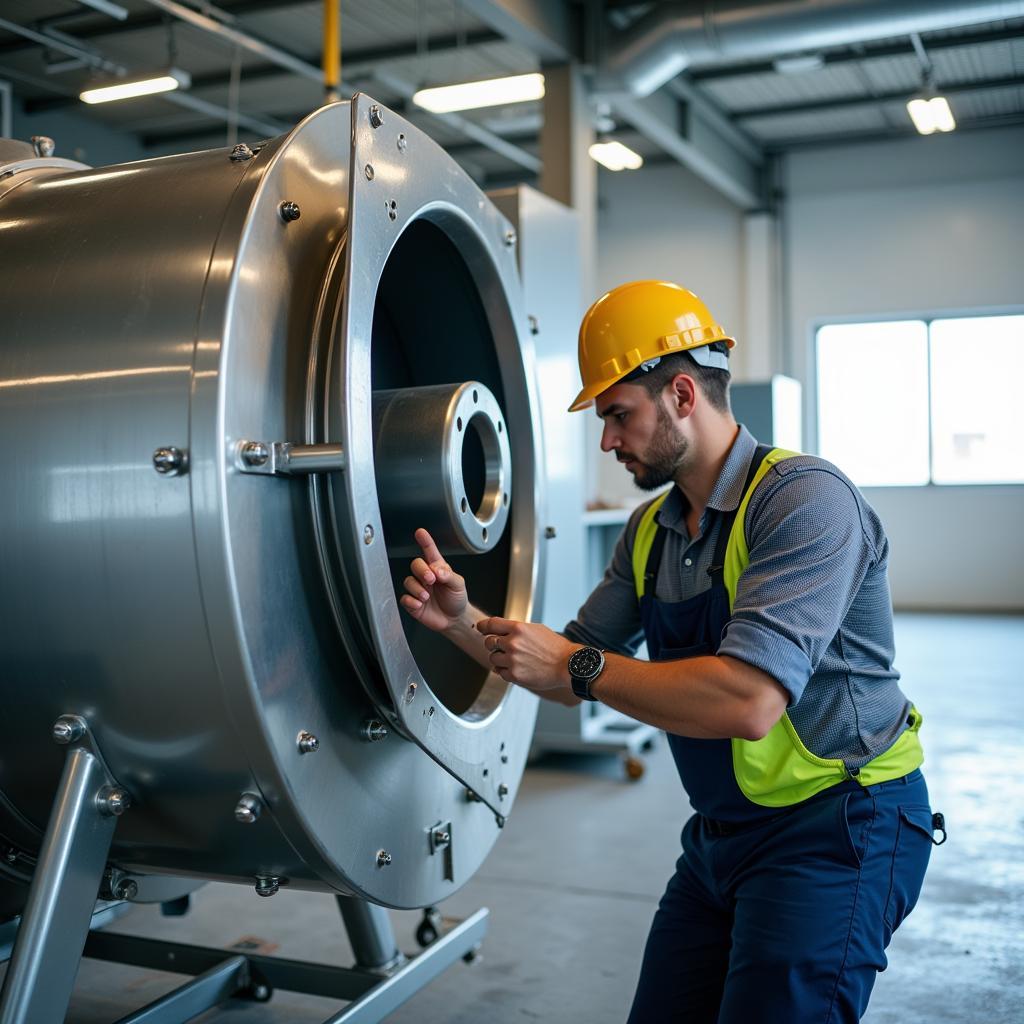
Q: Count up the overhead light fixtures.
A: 4